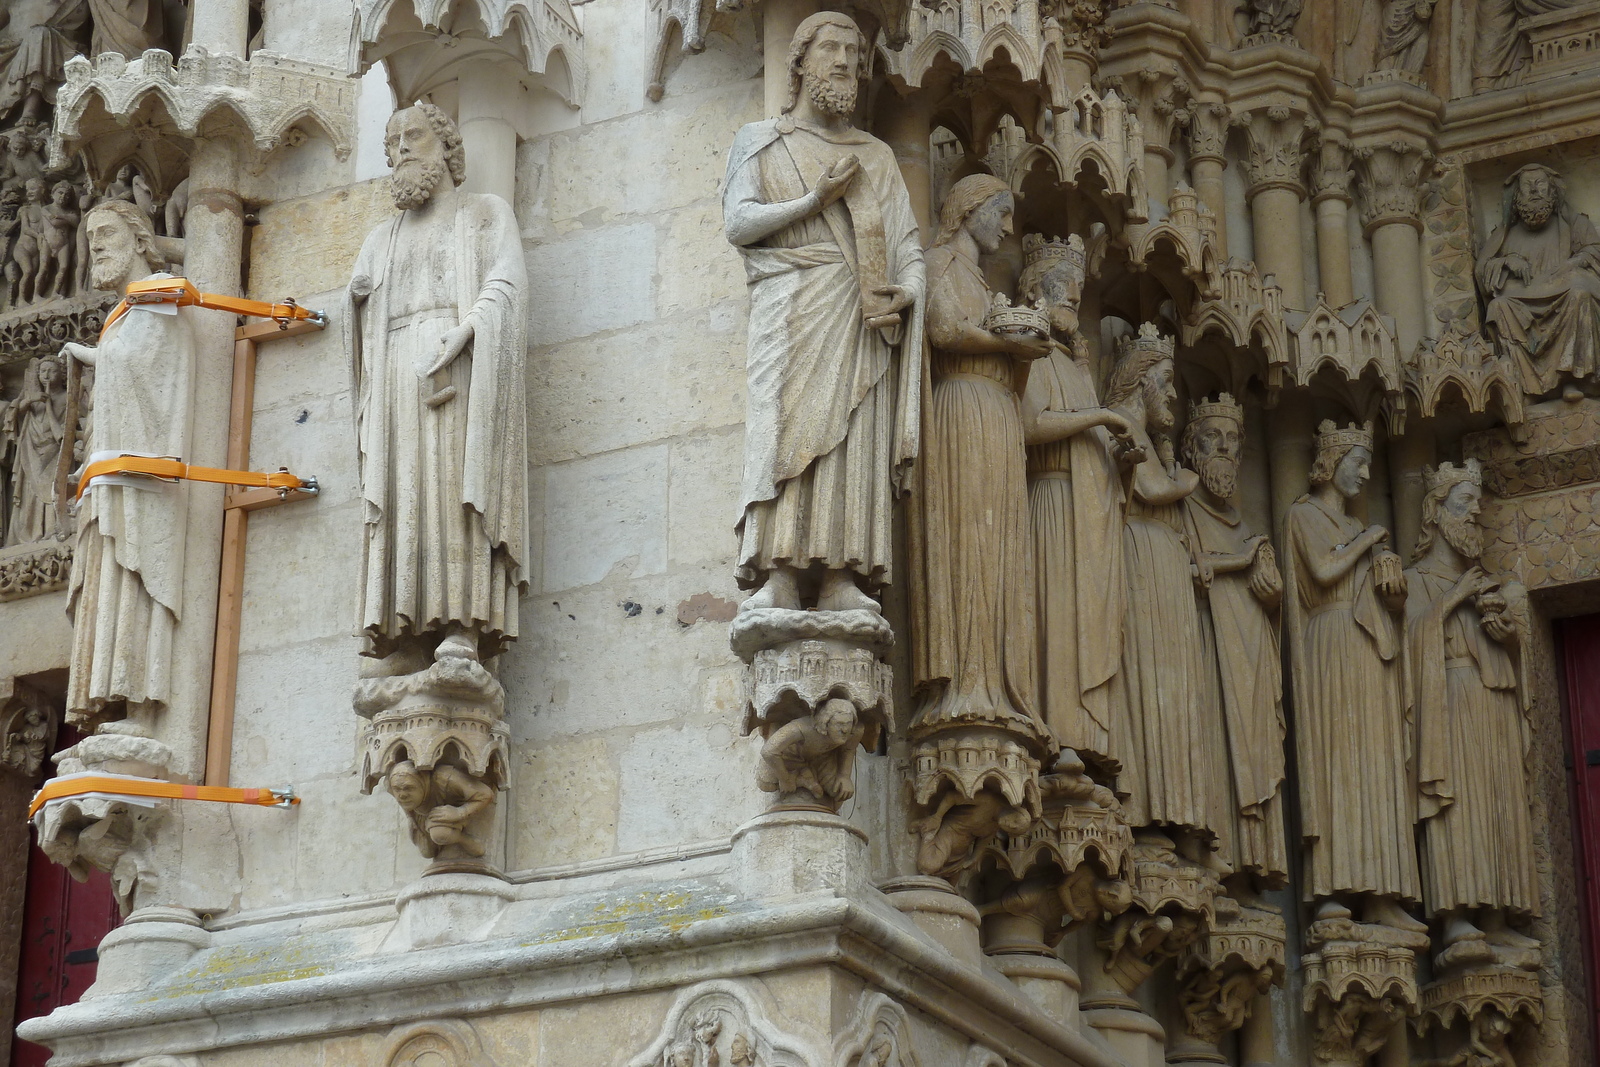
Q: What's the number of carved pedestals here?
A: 9